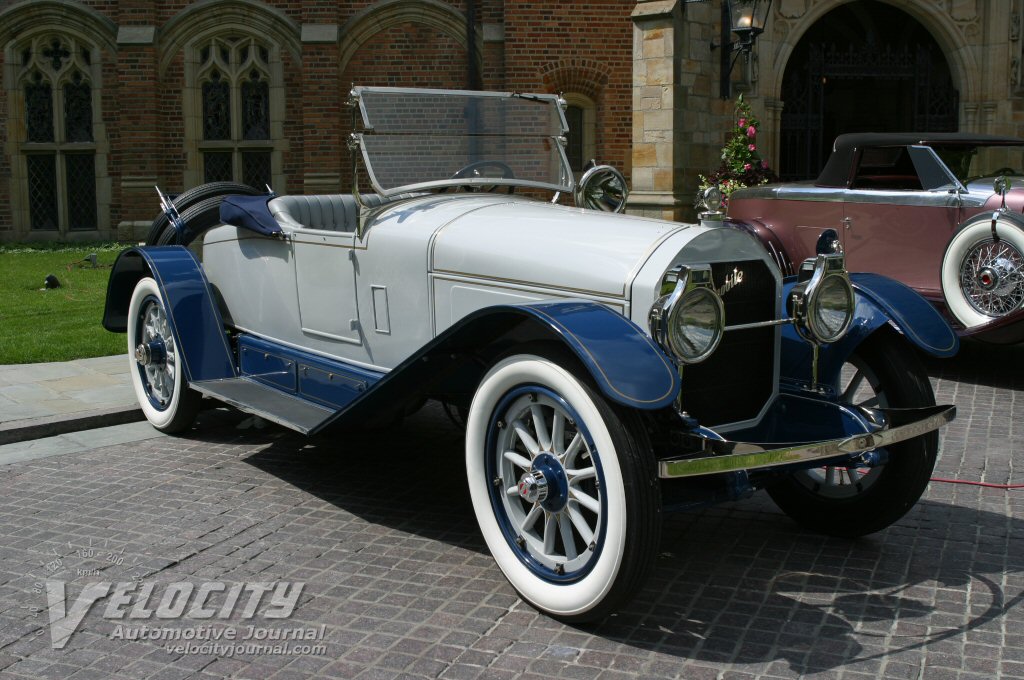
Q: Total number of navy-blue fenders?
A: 3